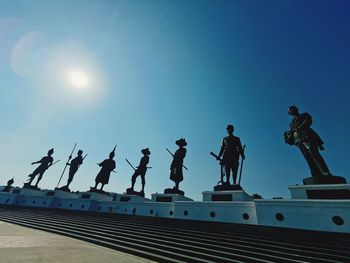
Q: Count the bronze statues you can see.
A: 7